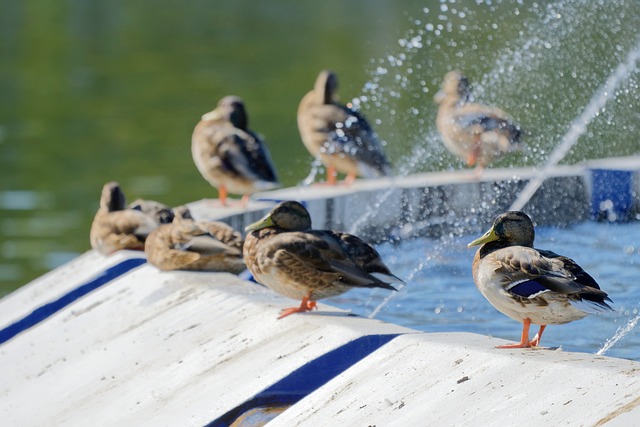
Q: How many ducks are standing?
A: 5